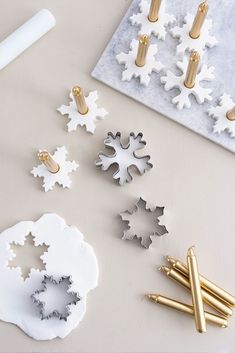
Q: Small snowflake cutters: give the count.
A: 3